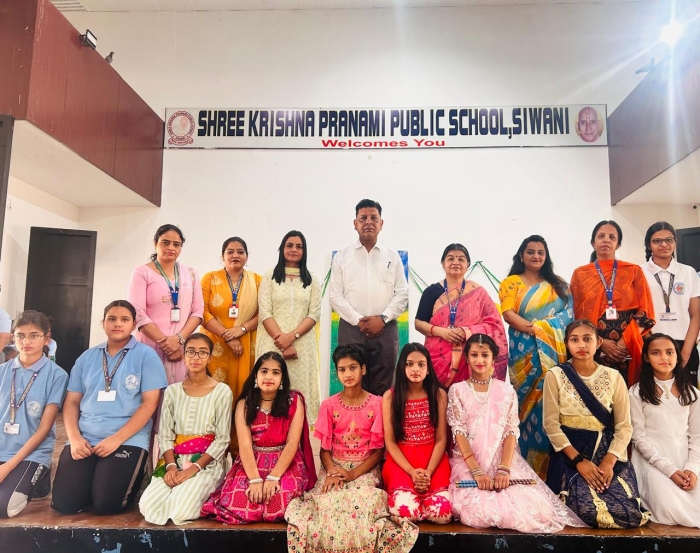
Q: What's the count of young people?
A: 10